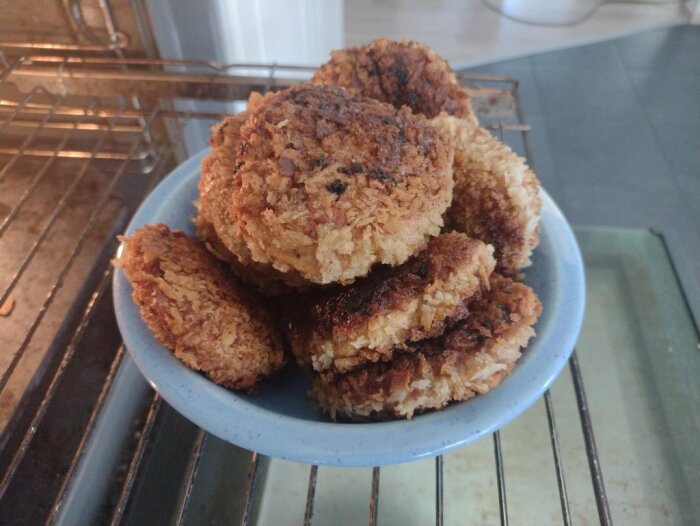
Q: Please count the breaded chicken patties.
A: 7